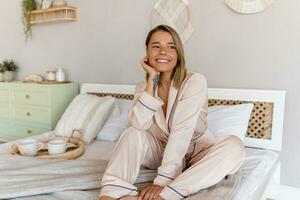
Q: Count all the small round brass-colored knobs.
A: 3